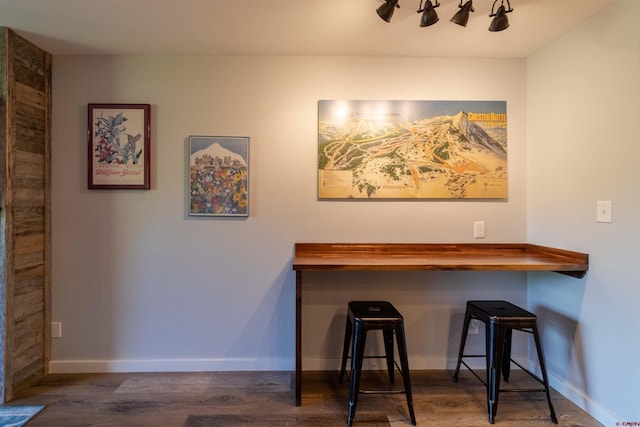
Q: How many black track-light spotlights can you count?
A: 4